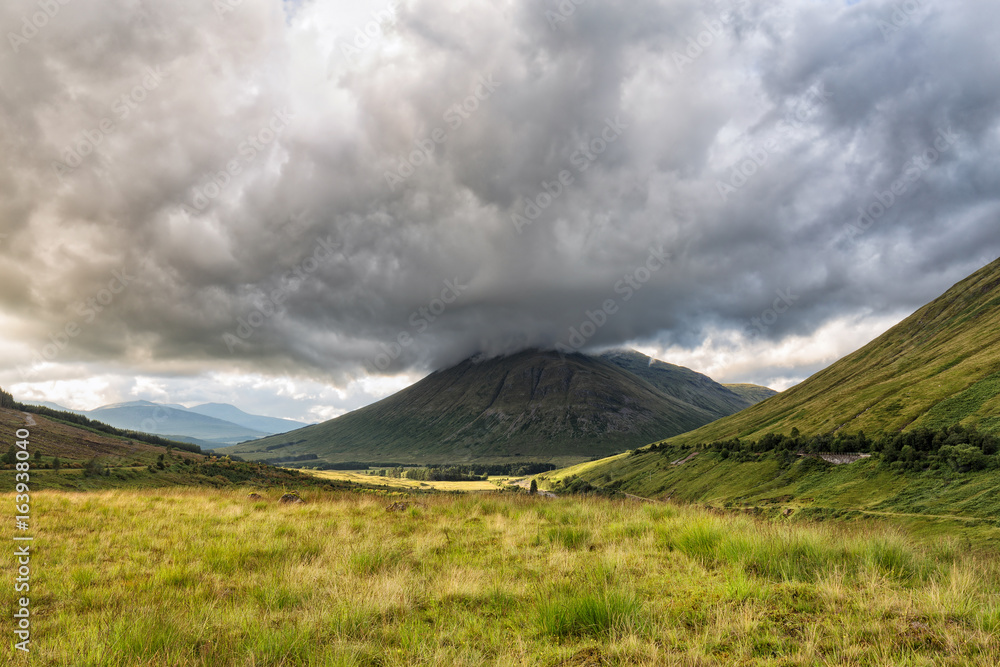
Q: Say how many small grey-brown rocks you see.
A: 3